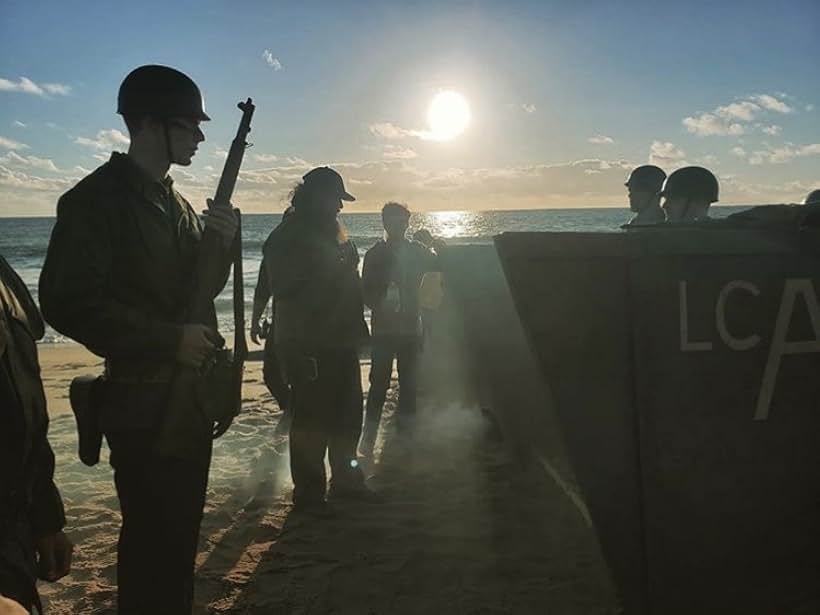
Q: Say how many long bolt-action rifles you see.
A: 1